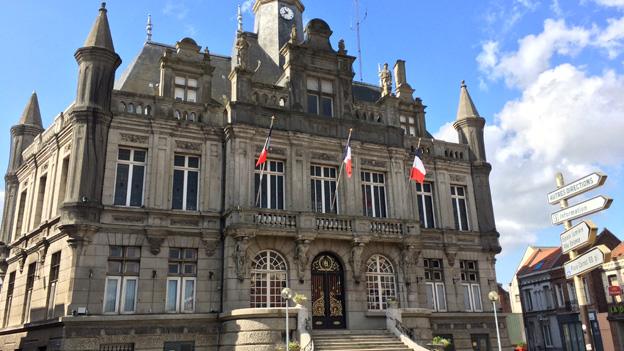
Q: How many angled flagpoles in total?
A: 3